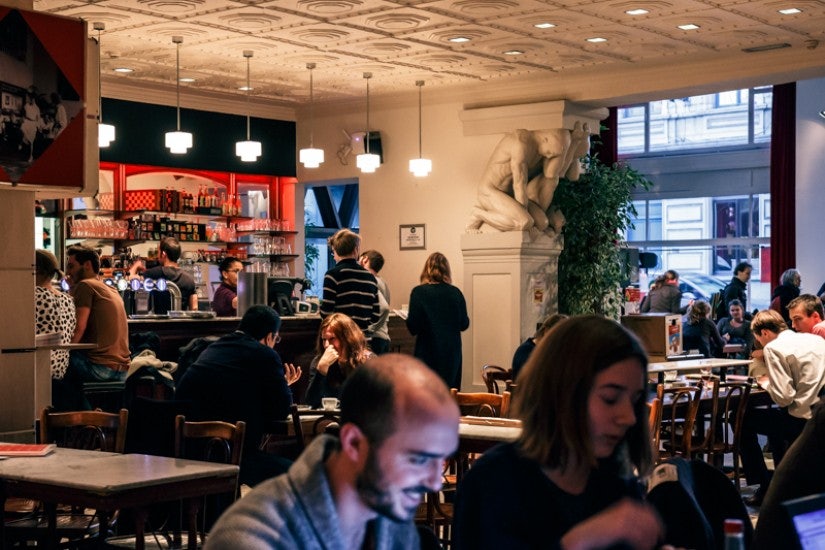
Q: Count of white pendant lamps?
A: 6